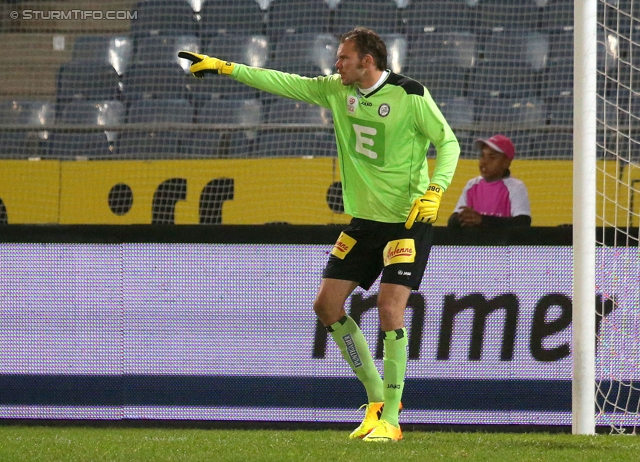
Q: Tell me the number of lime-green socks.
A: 2